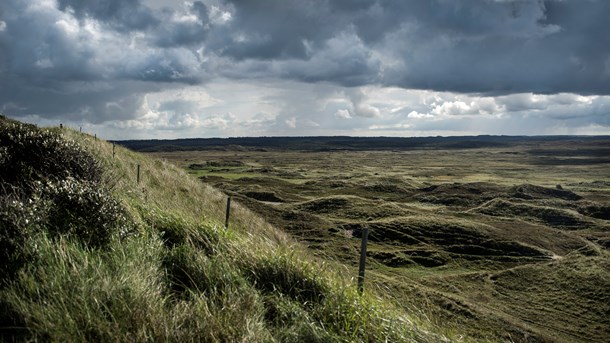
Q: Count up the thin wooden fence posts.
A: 7